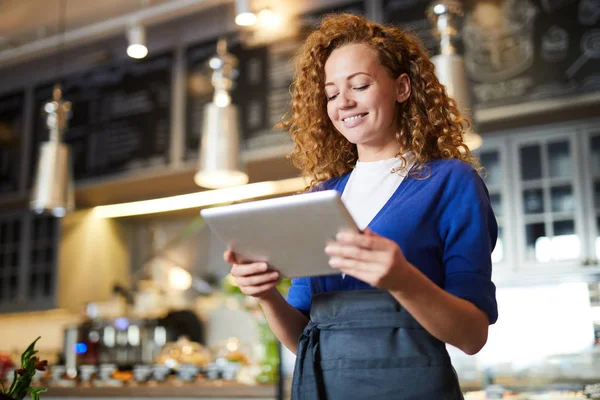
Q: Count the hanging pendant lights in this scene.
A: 3